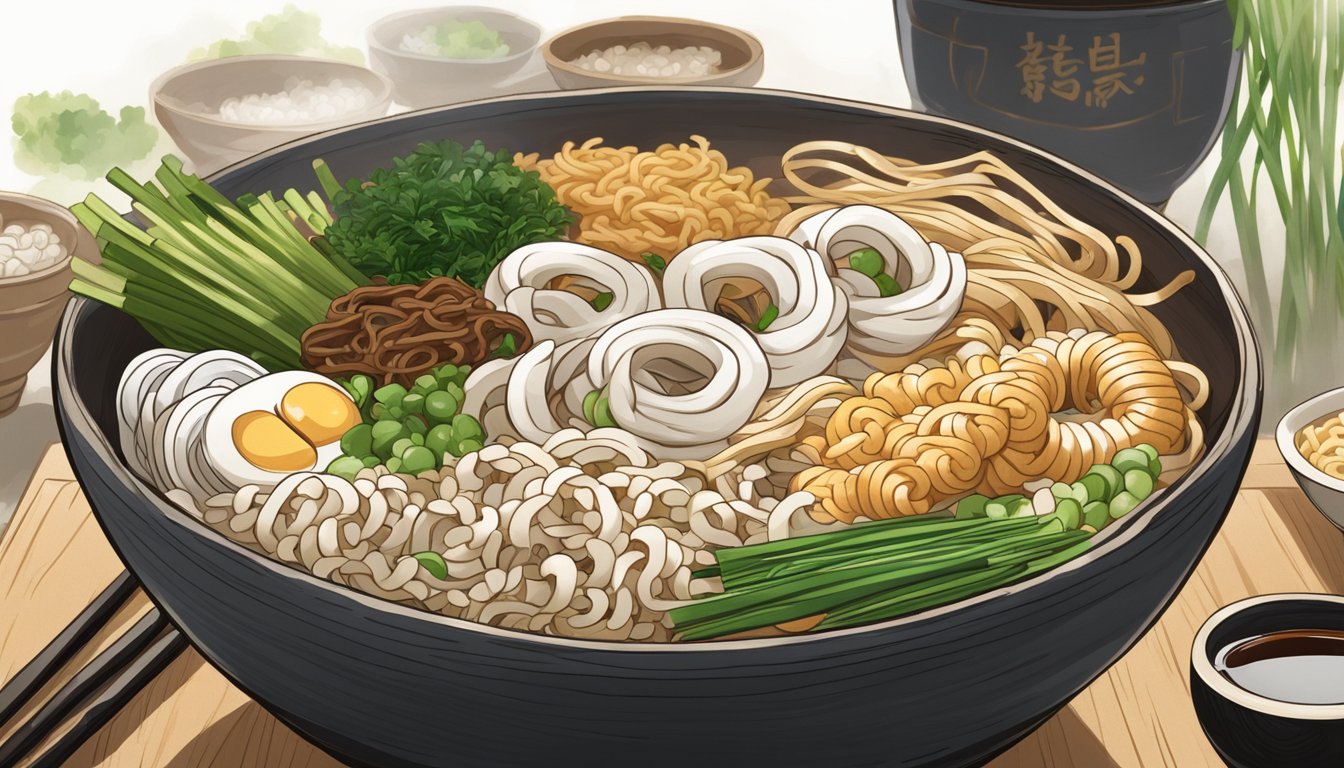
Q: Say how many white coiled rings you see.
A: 4